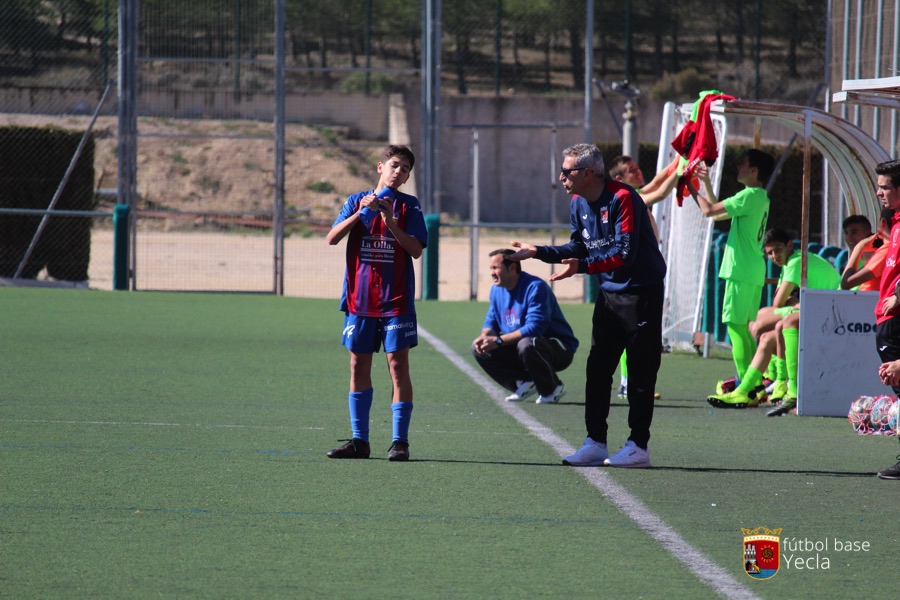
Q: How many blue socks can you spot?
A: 2